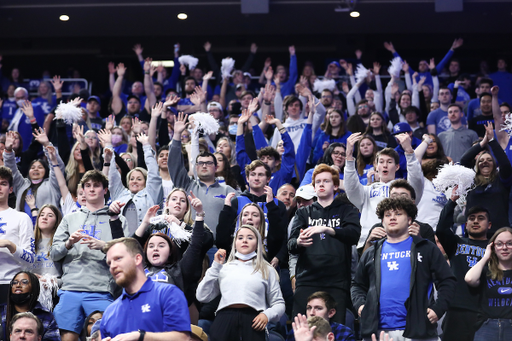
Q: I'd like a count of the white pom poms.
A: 11